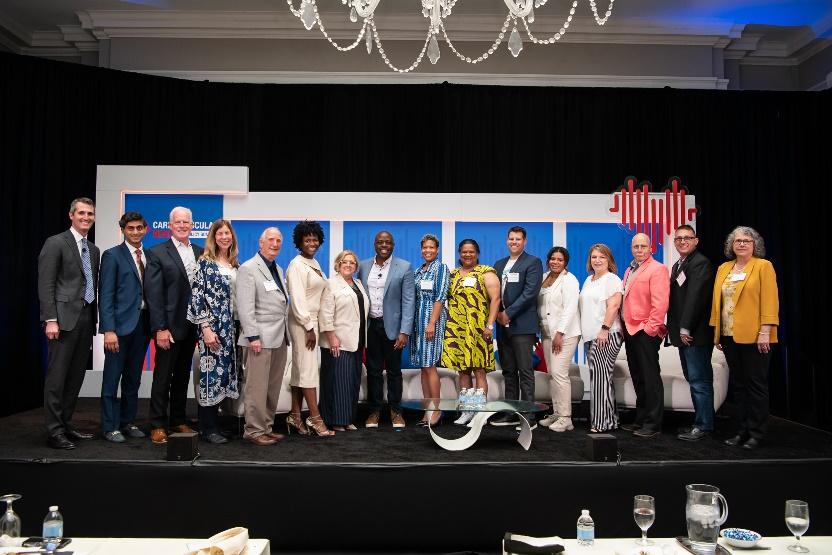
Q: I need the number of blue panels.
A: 5